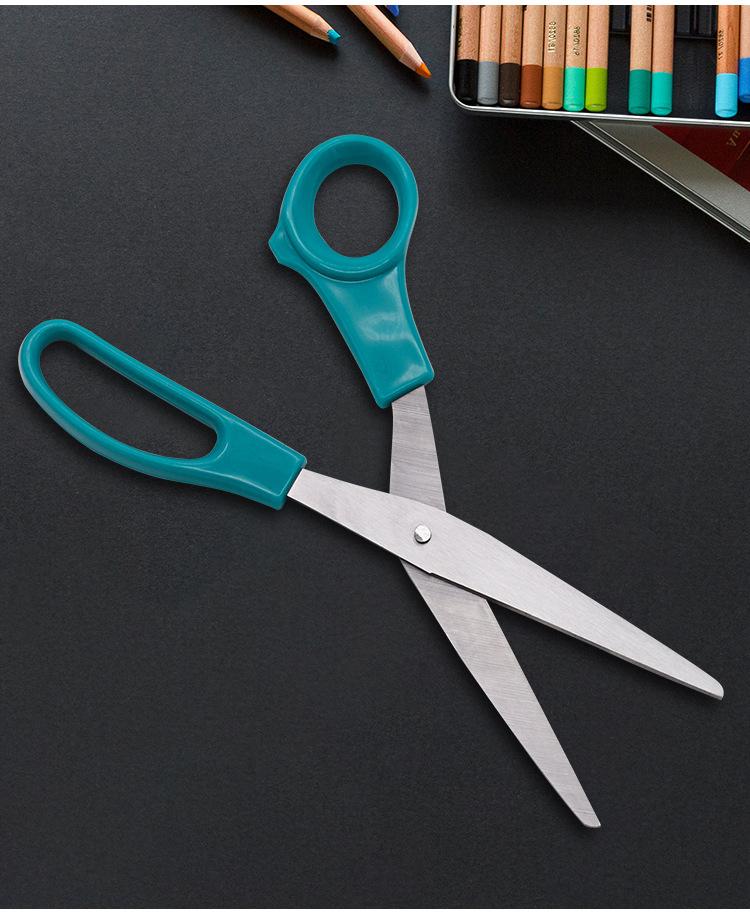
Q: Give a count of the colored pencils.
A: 14